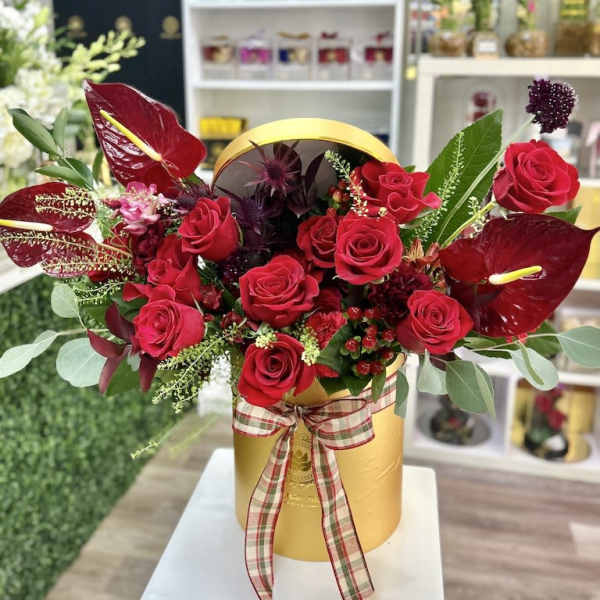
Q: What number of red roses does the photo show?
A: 10